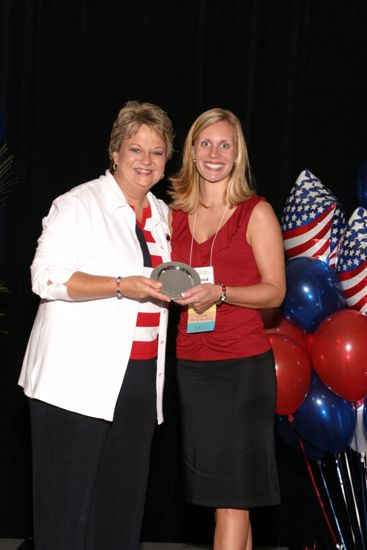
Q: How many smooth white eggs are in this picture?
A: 0